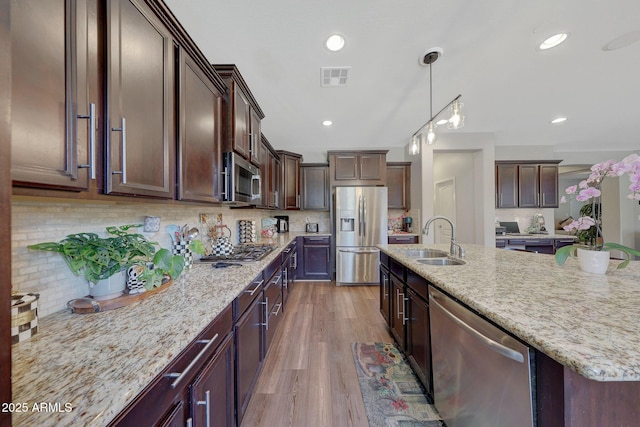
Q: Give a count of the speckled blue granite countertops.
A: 0